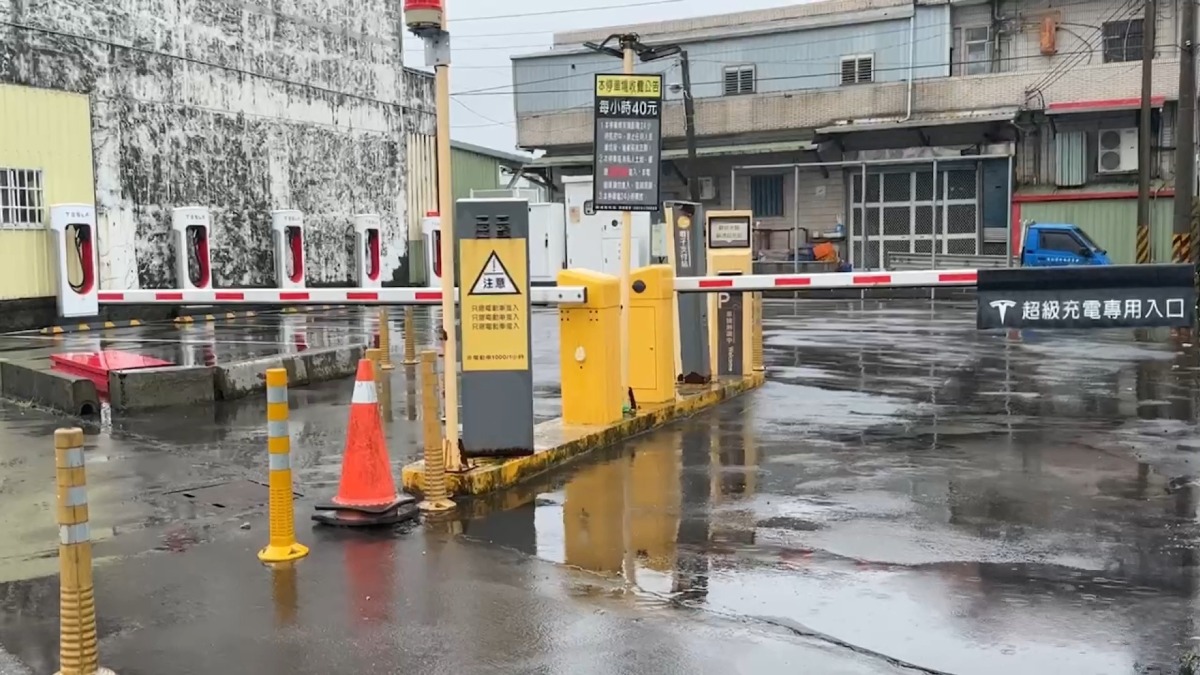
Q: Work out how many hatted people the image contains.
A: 0